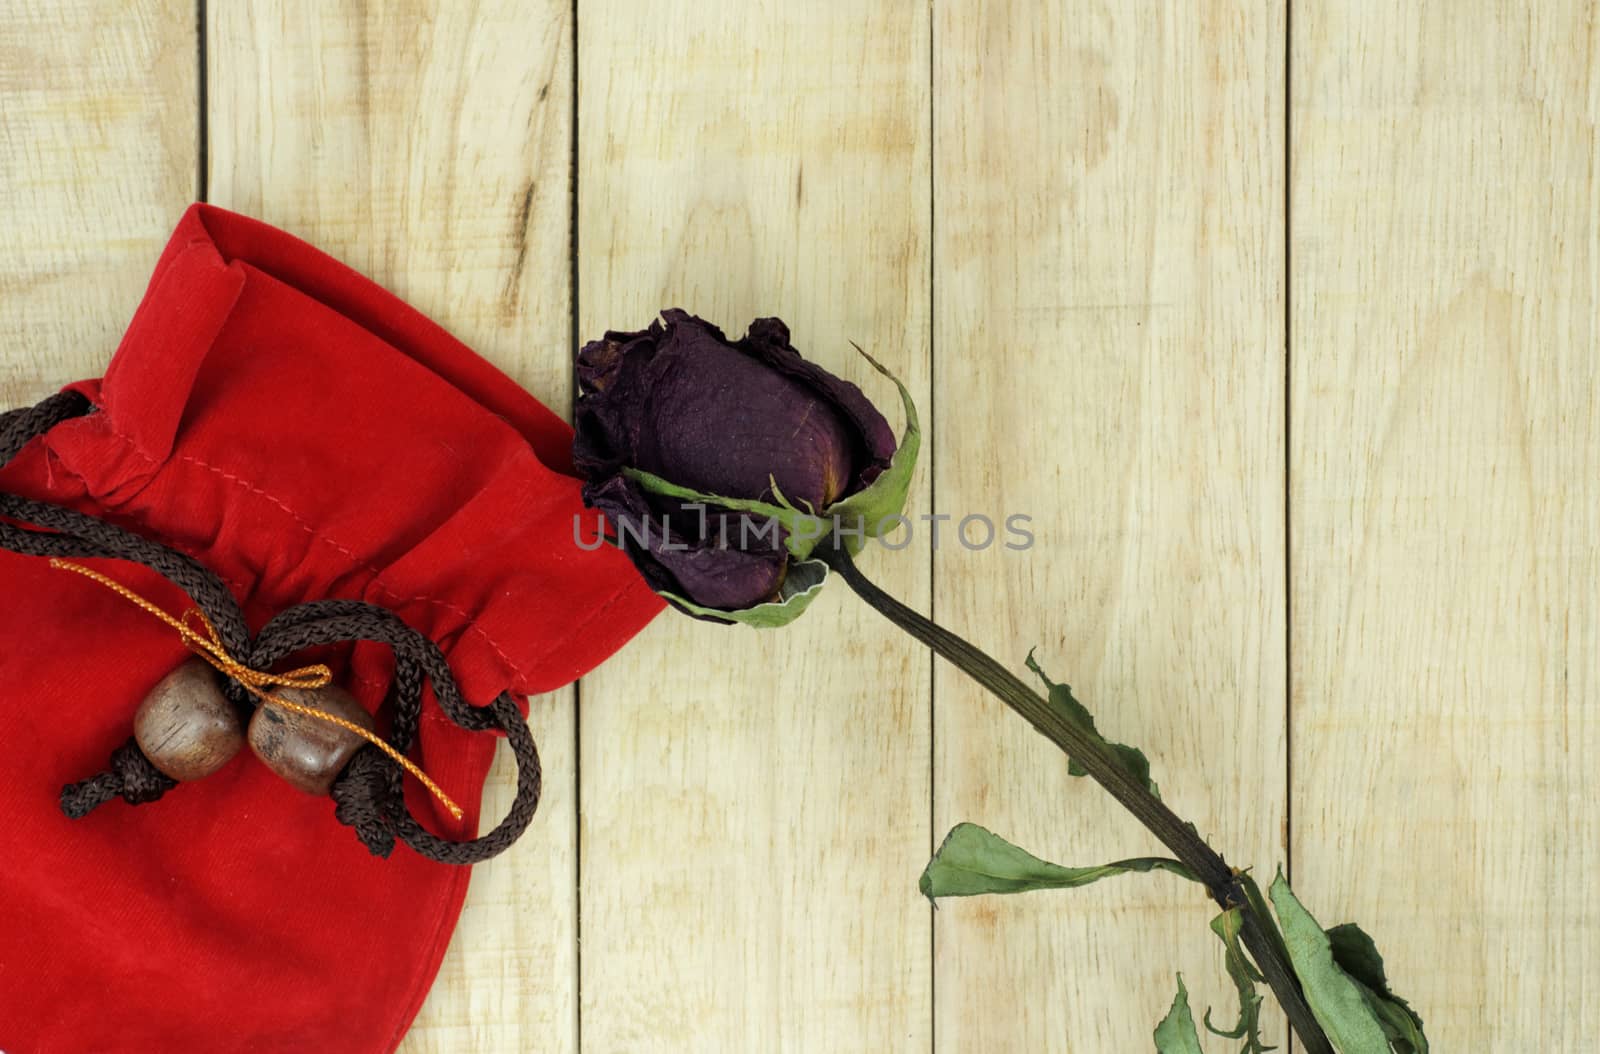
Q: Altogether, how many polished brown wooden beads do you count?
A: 2